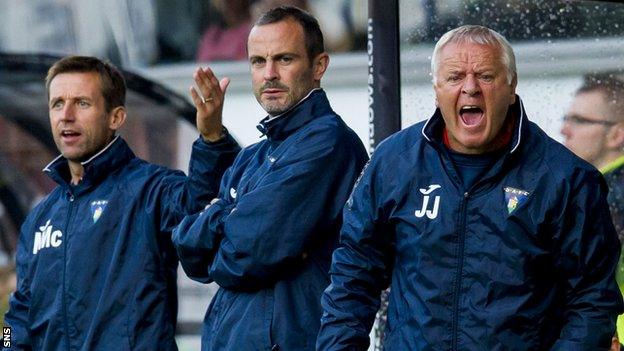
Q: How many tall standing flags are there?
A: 0